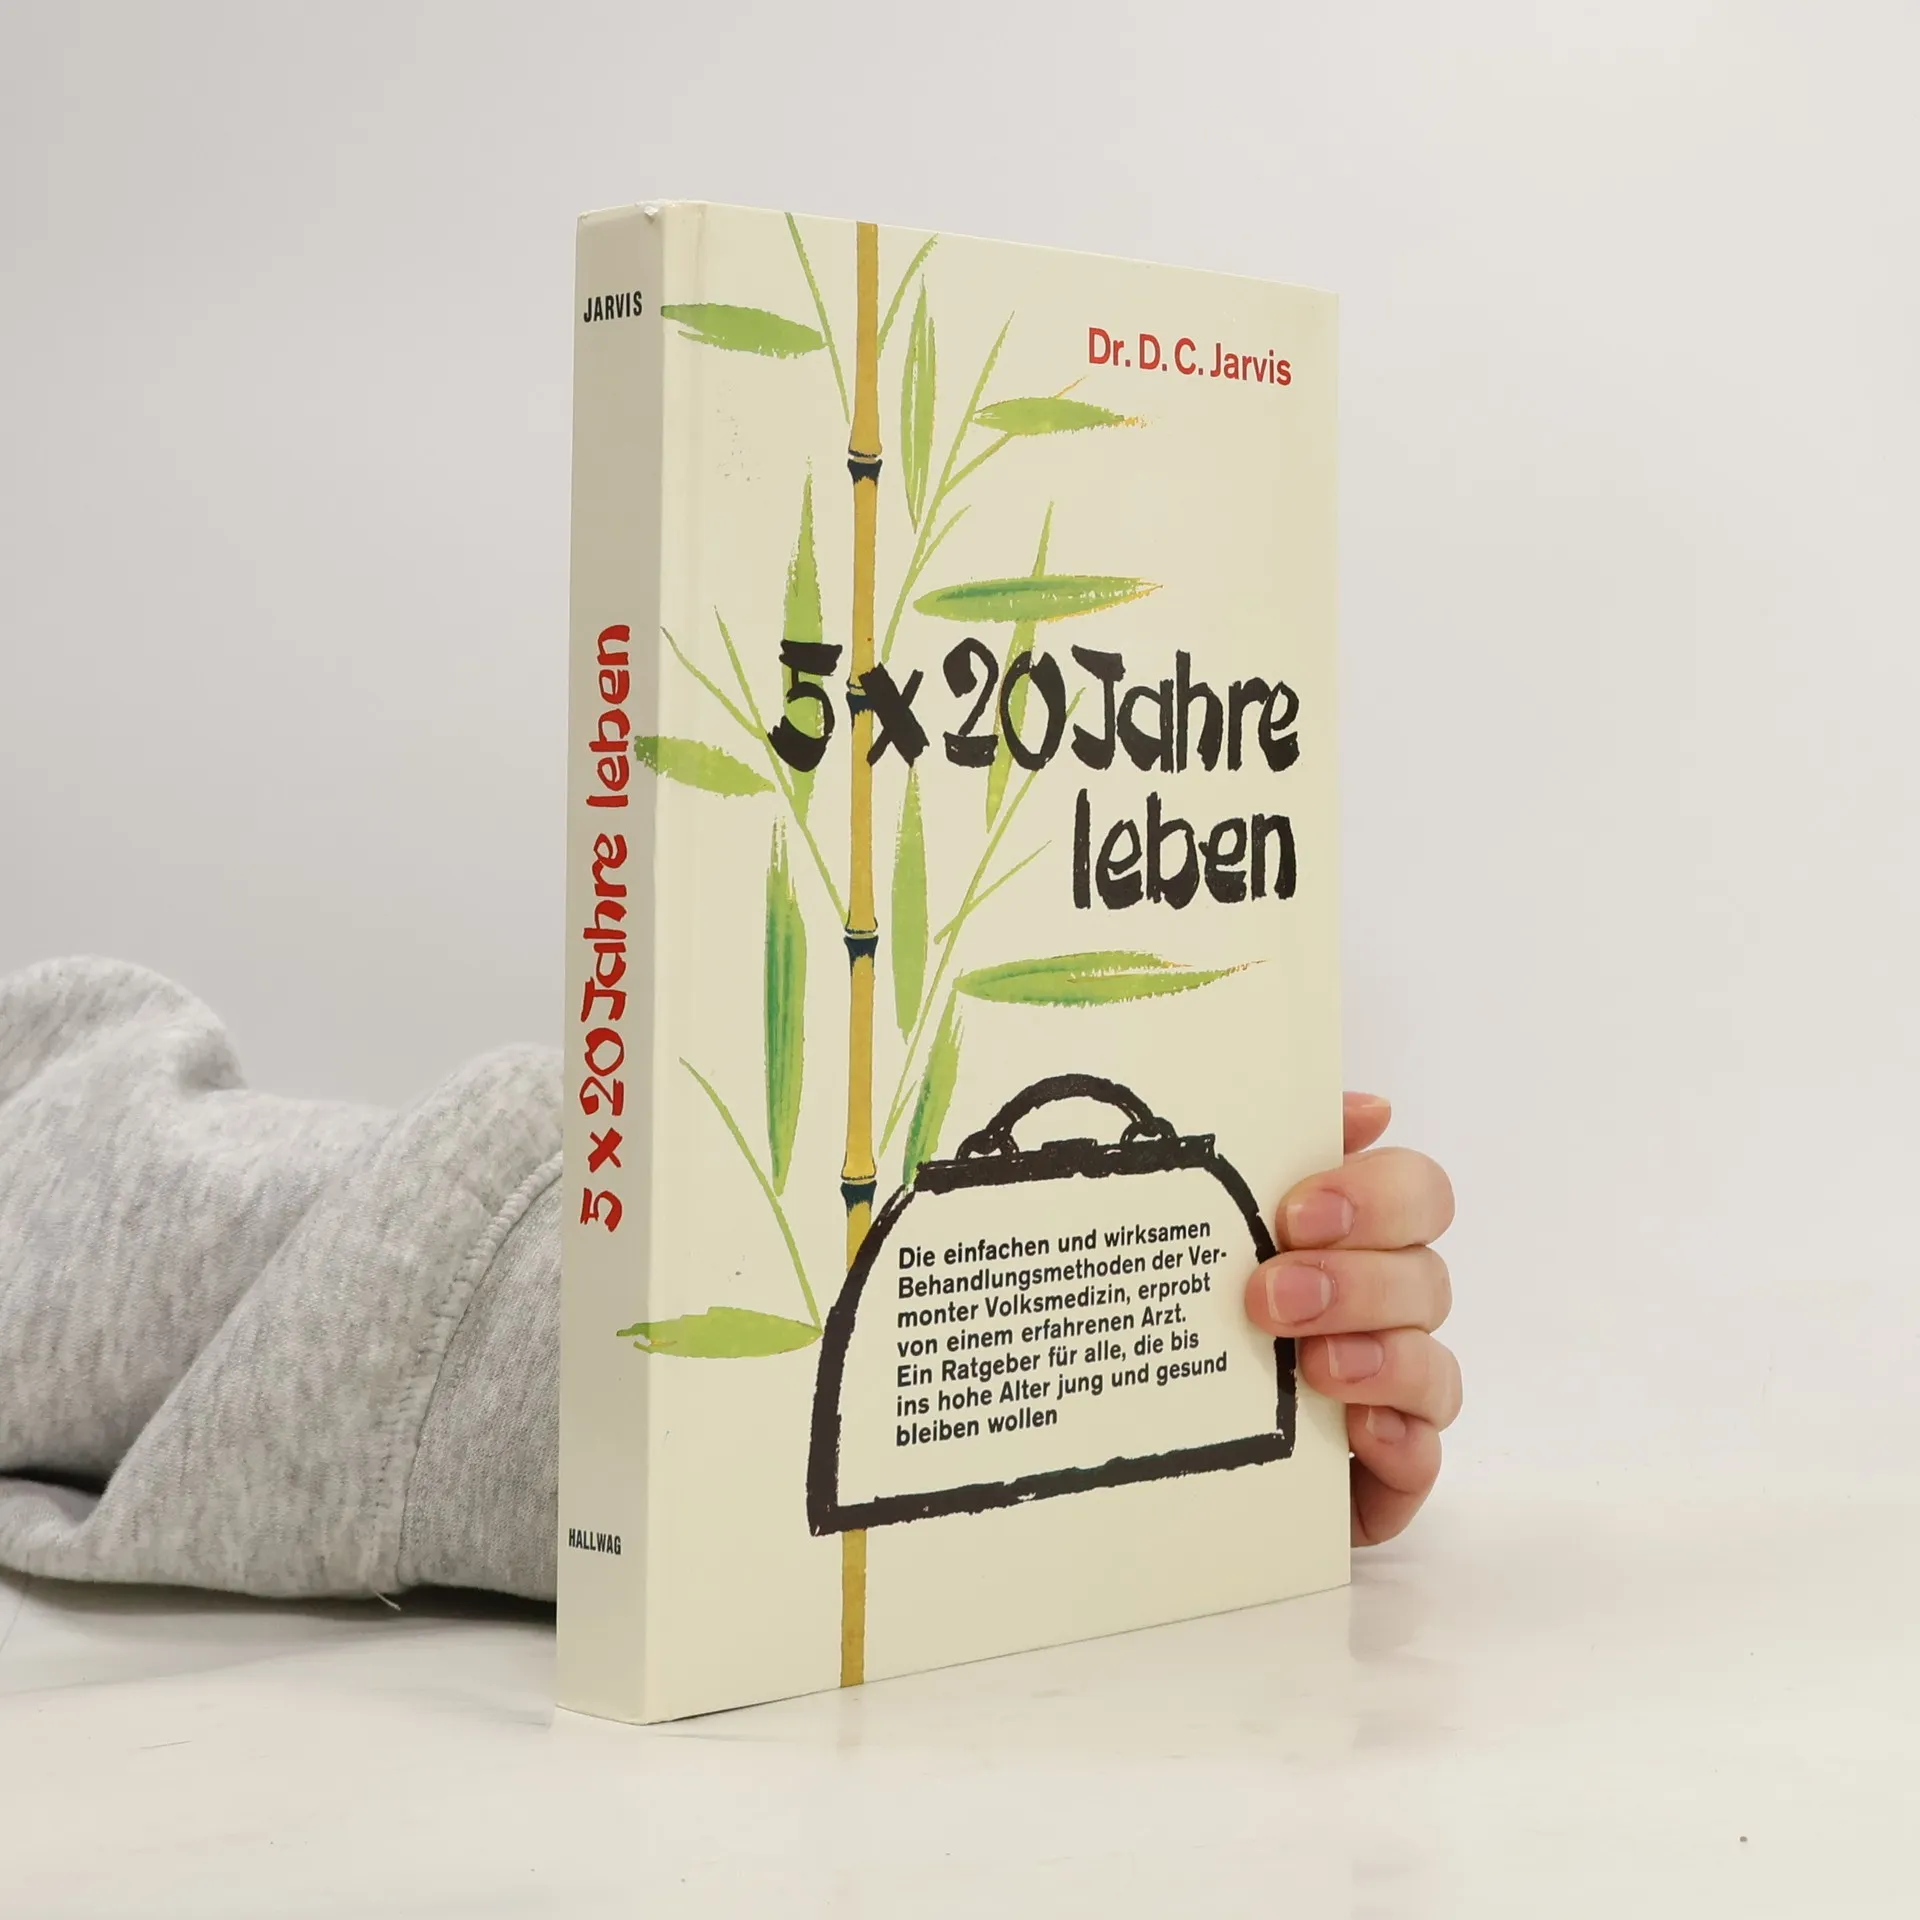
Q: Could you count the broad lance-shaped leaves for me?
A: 12